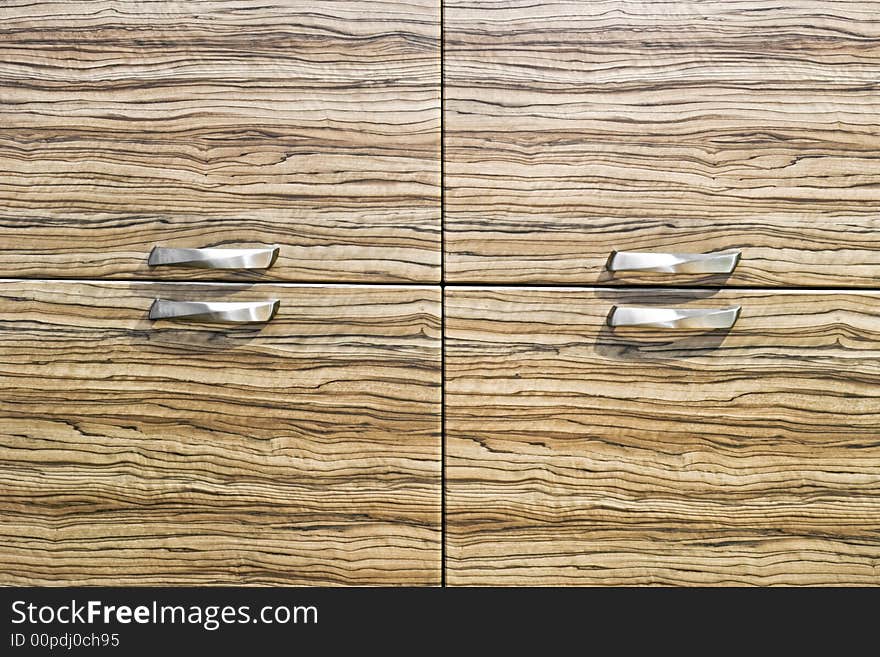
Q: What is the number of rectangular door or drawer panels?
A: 4